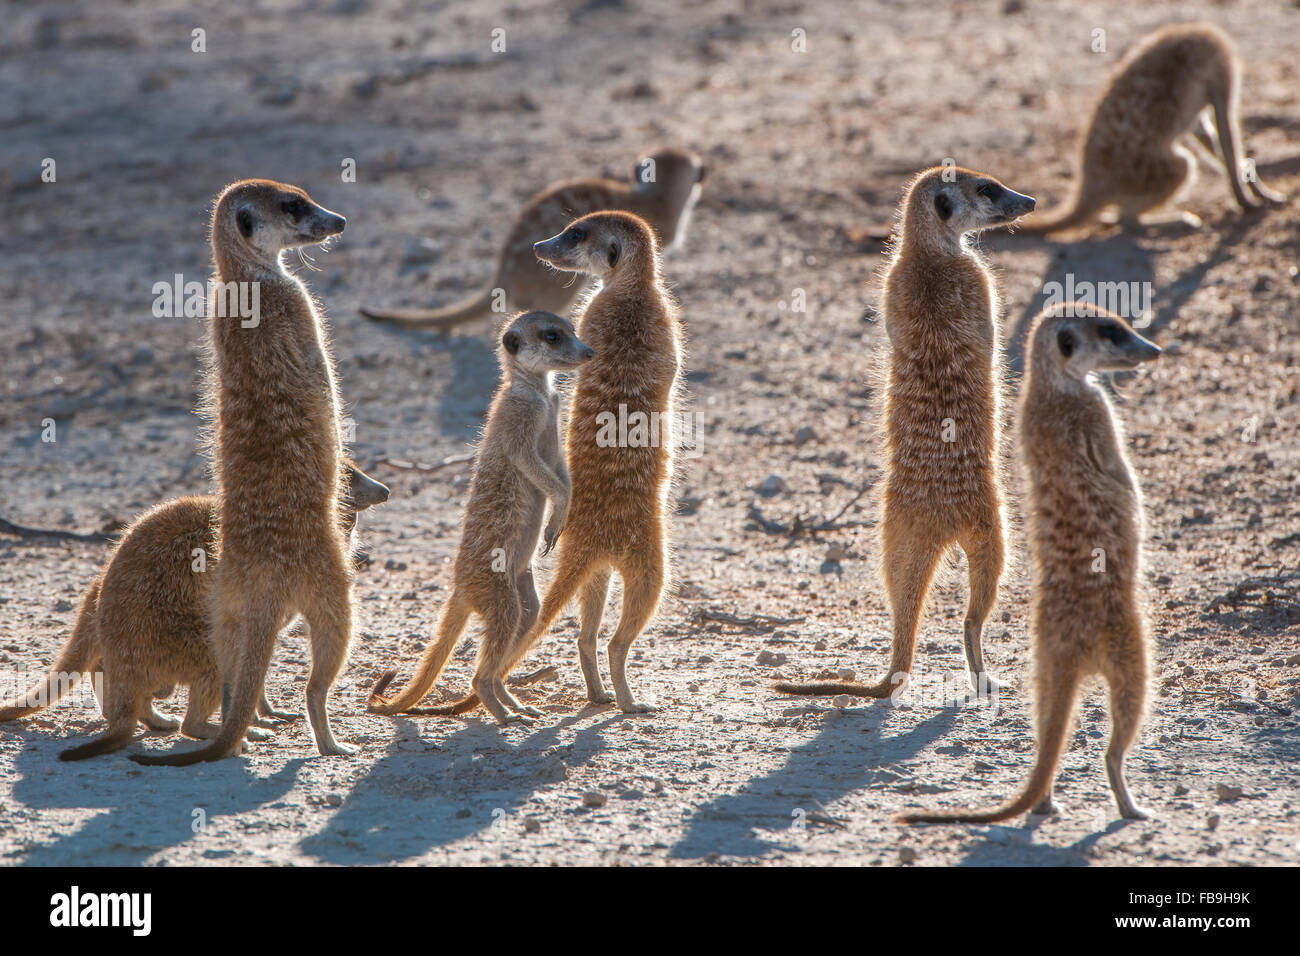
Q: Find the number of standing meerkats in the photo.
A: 5